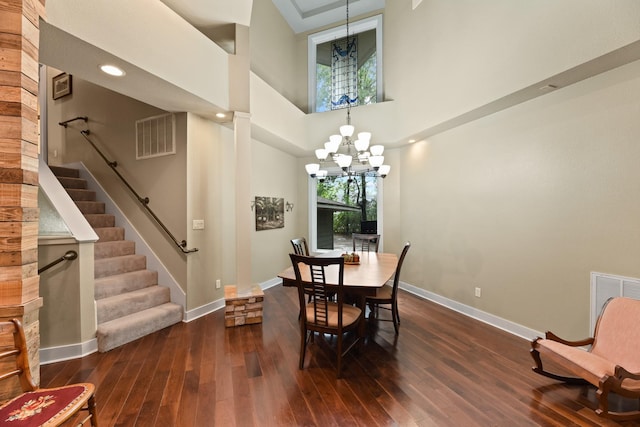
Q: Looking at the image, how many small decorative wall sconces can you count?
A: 2